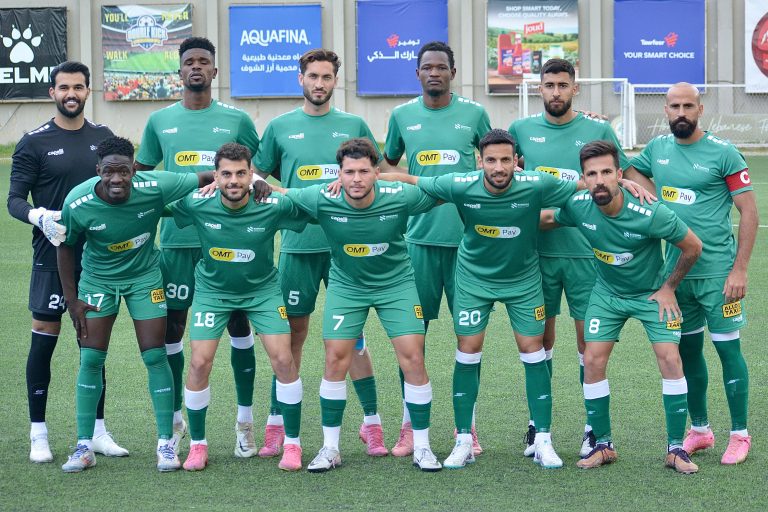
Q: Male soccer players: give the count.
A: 11